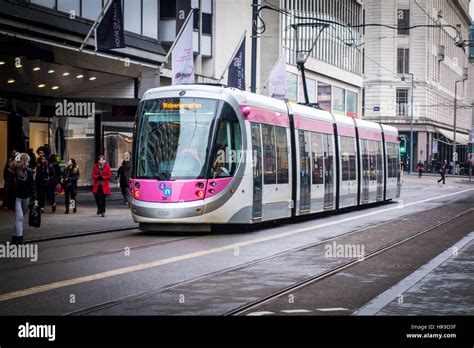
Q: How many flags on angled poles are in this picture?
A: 4